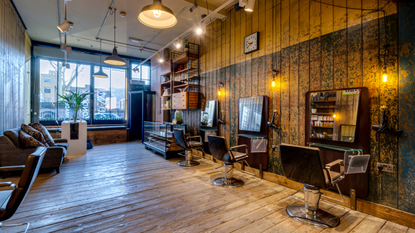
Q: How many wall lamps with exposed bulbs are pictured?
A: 3